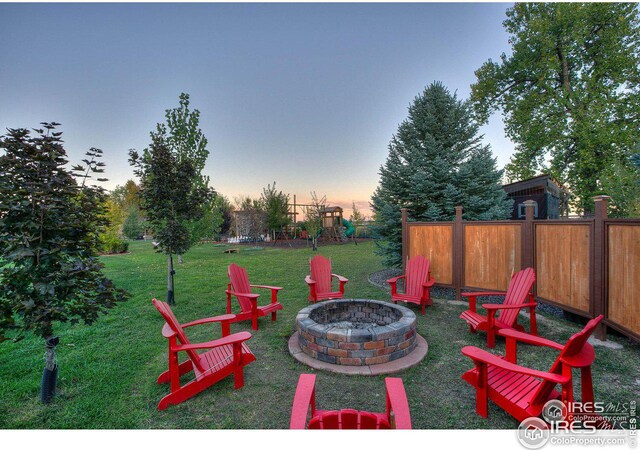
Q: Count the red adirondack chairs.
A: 7